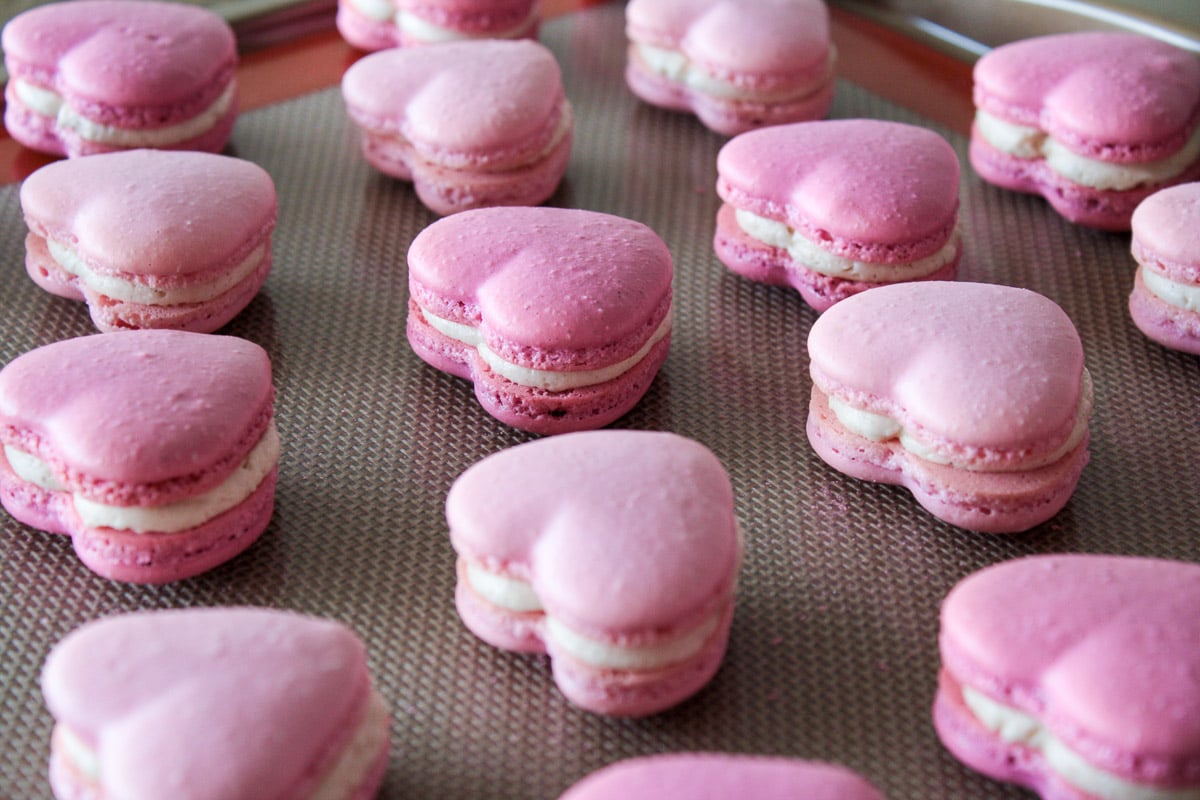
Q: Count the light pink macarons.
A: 7